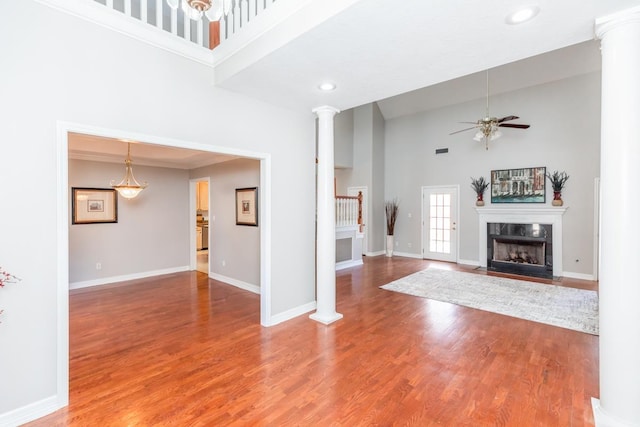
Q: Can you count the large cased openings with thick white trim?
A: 1